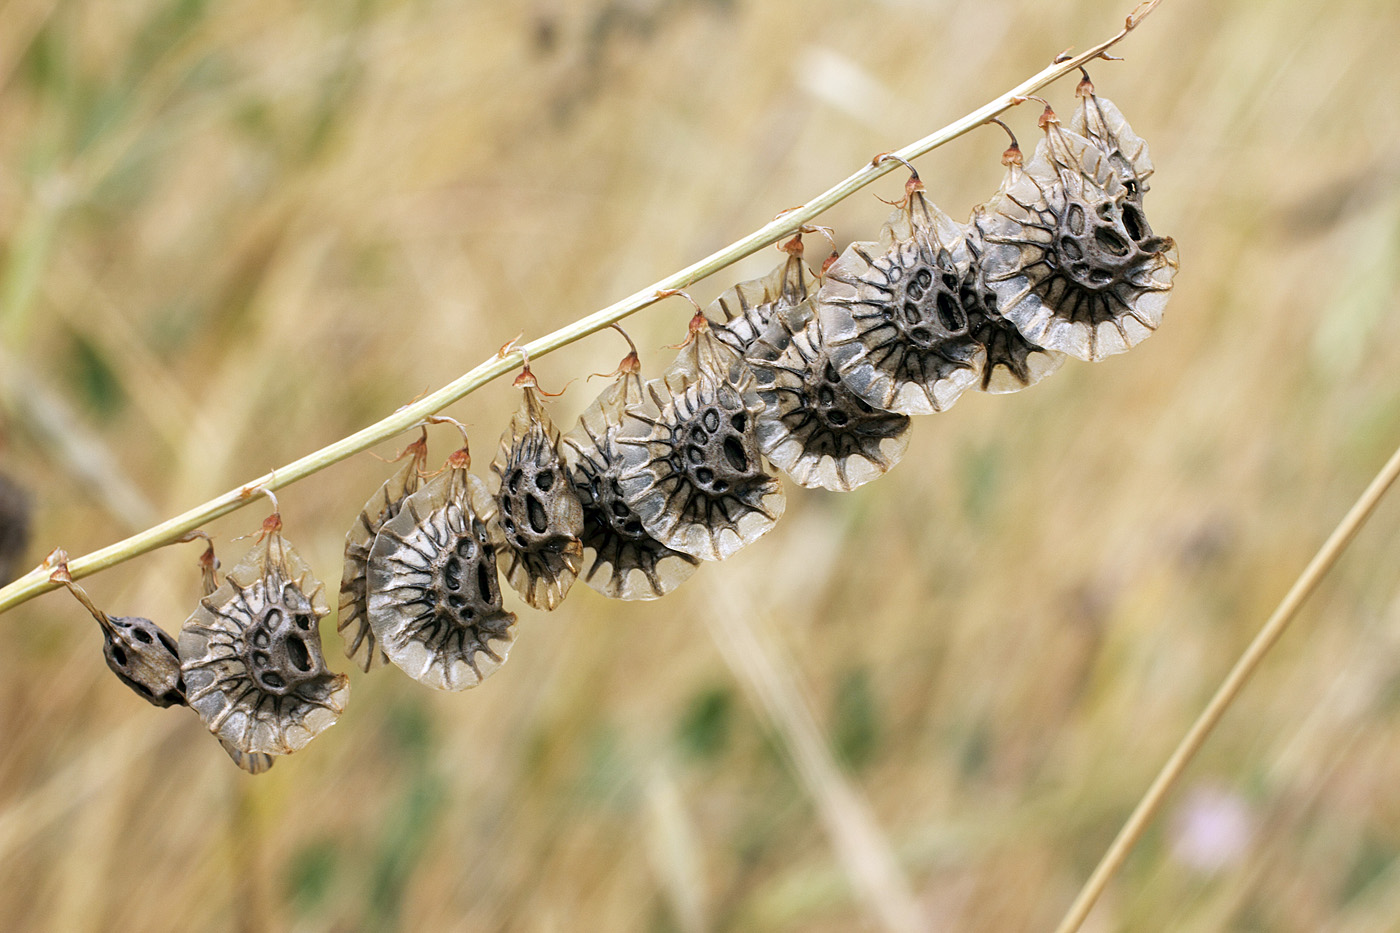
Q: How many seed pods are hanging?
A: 14